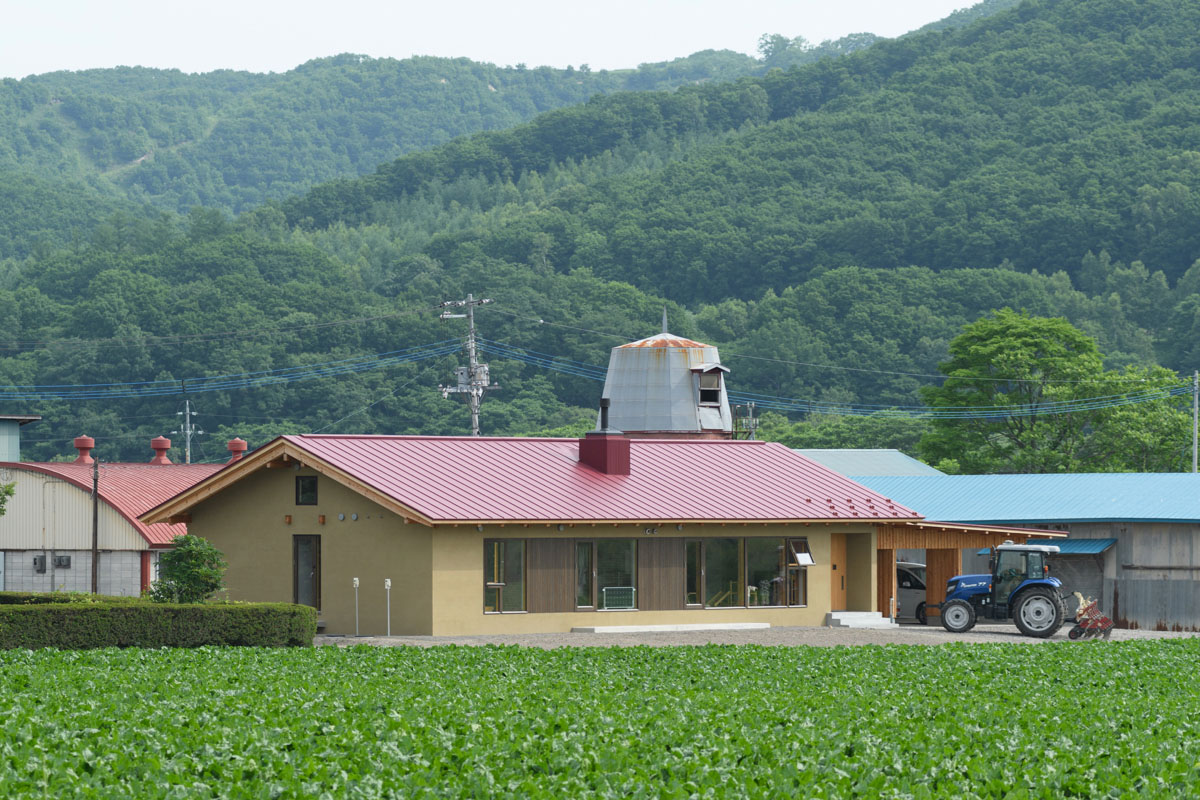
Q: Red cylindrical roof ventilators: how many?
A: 3